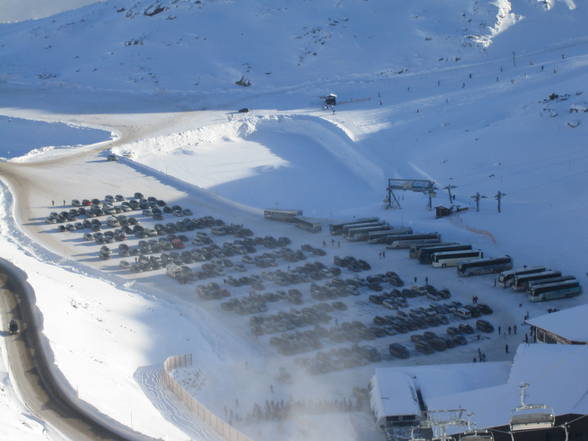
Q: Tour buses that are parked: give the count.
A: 15